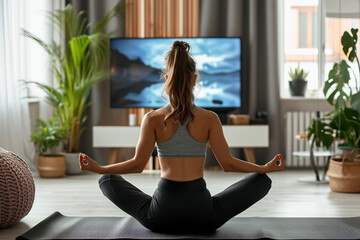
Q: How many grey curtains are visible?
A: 2